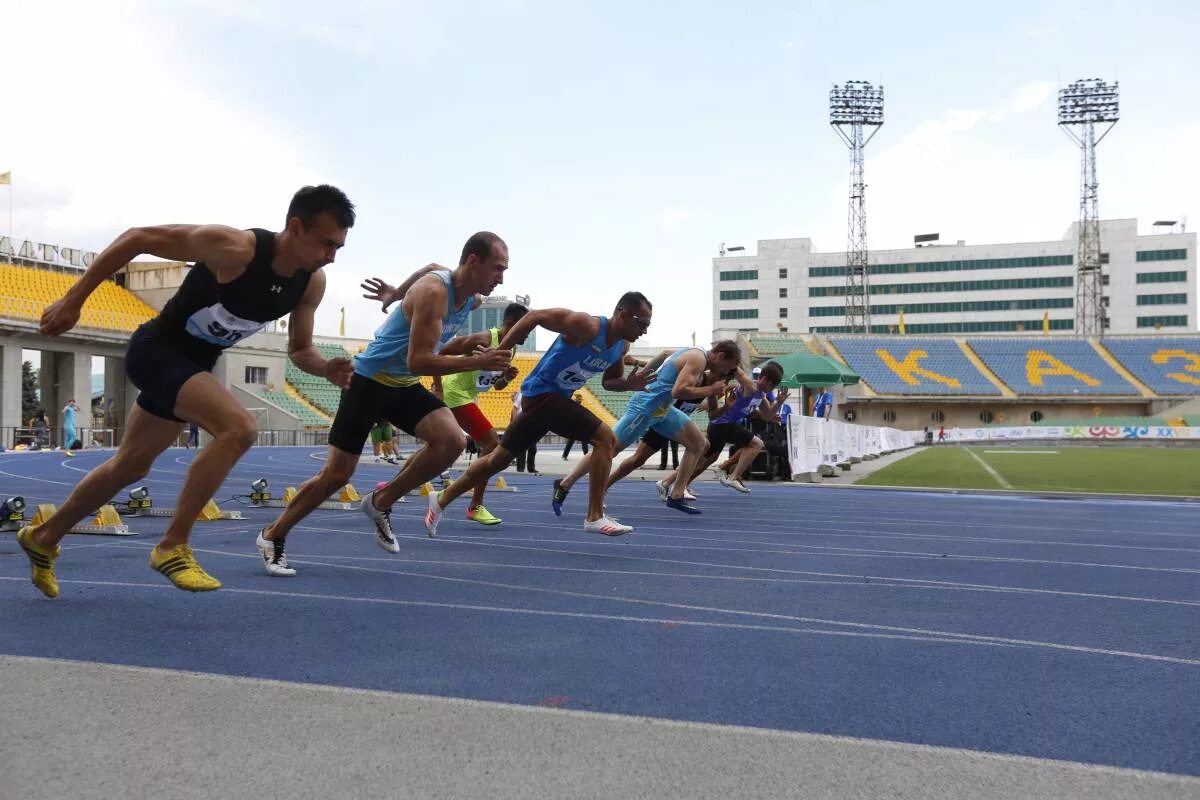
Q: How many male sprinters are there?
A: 8